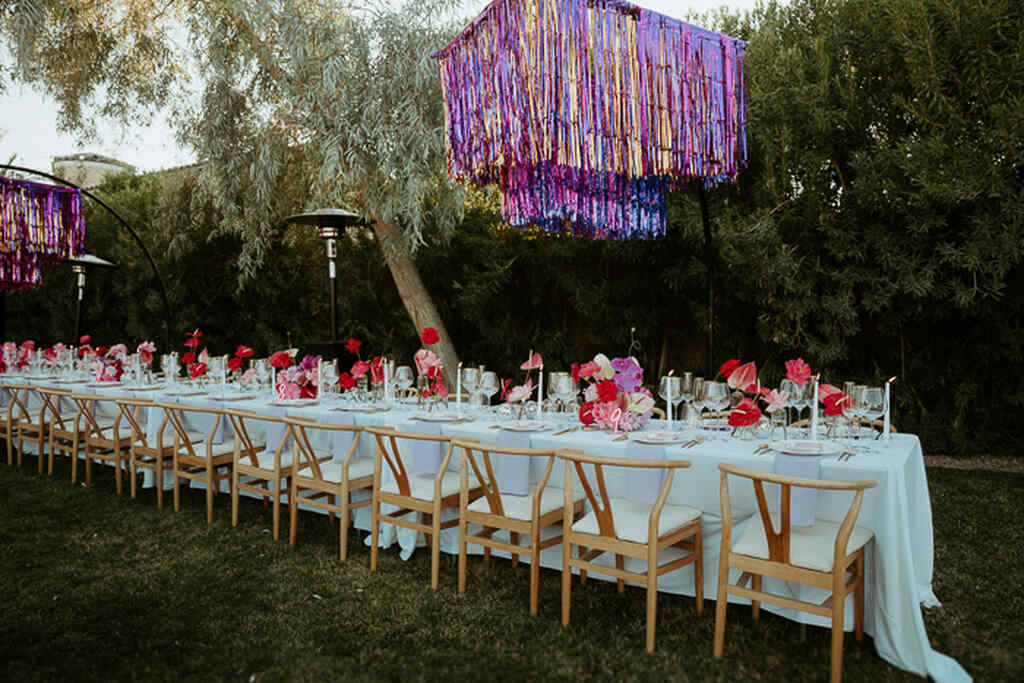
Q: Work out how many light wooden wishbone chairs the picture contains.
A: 12